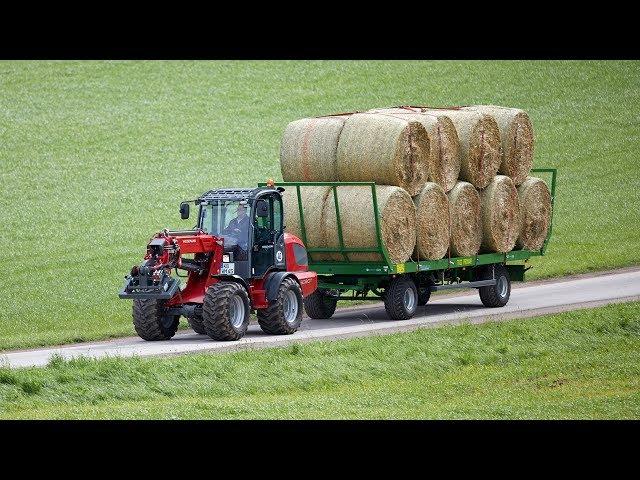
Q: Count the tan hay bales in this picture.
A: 11